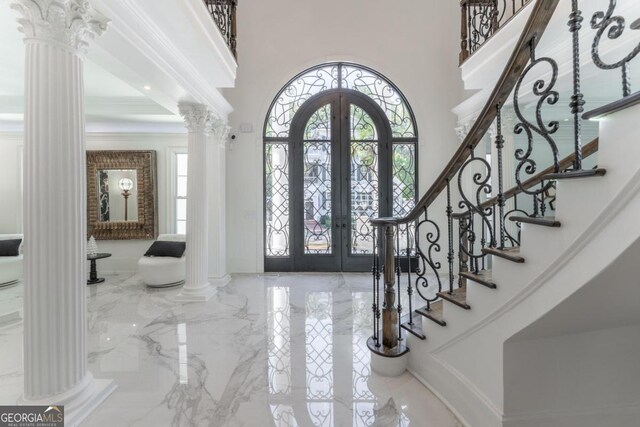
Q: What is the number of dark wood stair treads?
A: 9